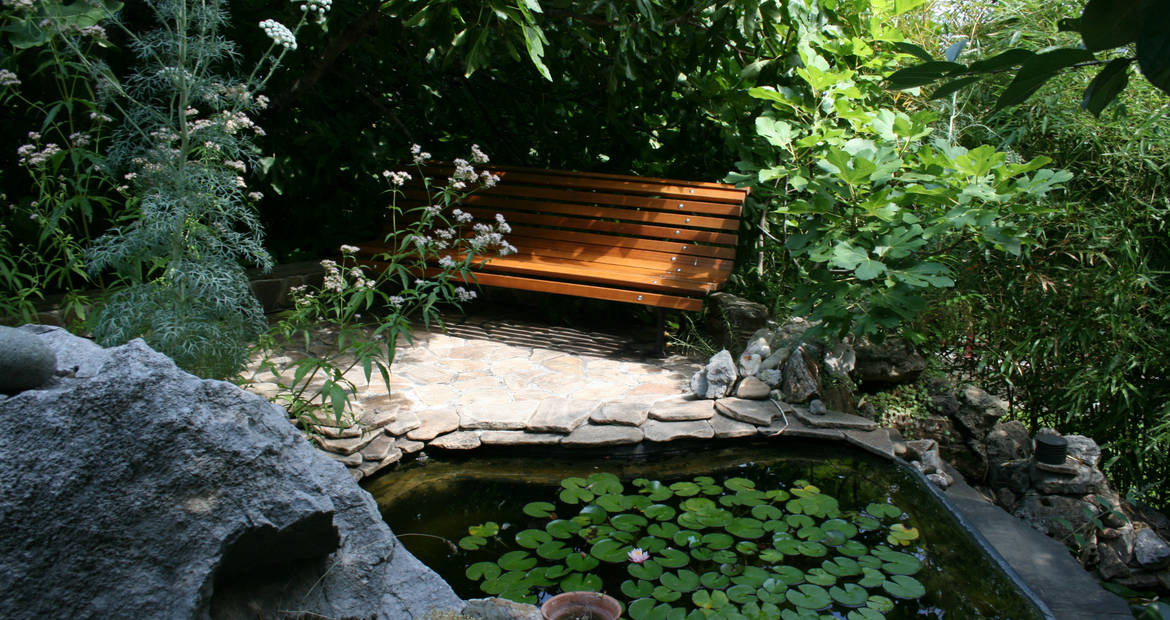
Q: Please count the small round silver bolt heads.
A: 9